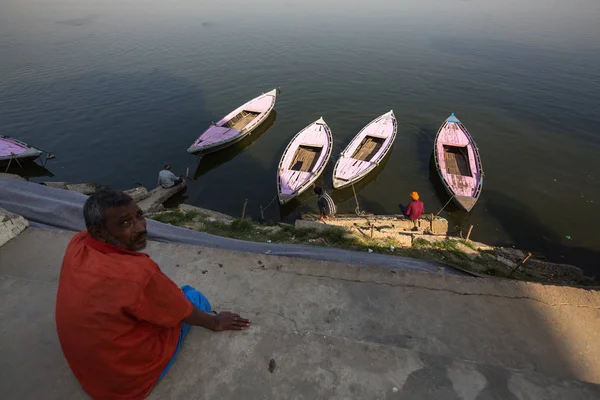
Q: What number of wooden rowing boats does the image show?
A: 5